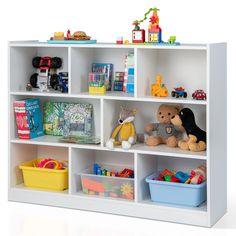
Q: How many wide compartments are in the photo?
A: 2